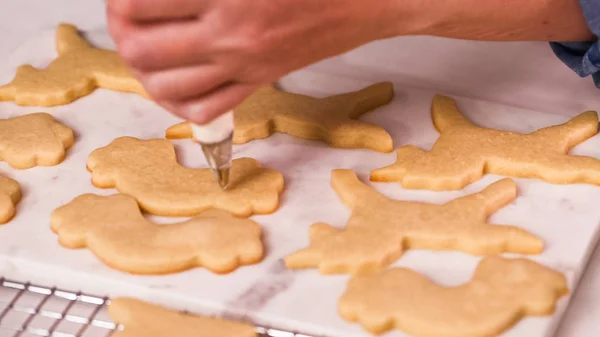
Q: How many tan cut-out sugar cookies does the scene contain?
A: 10